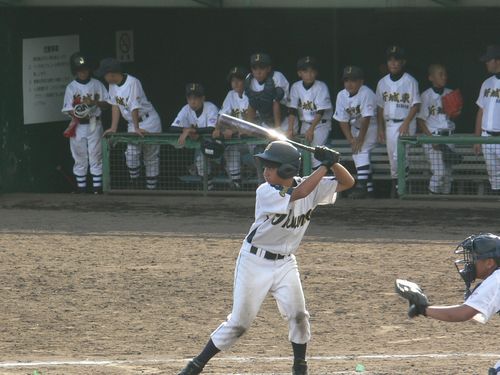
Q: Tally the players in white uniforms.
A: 12